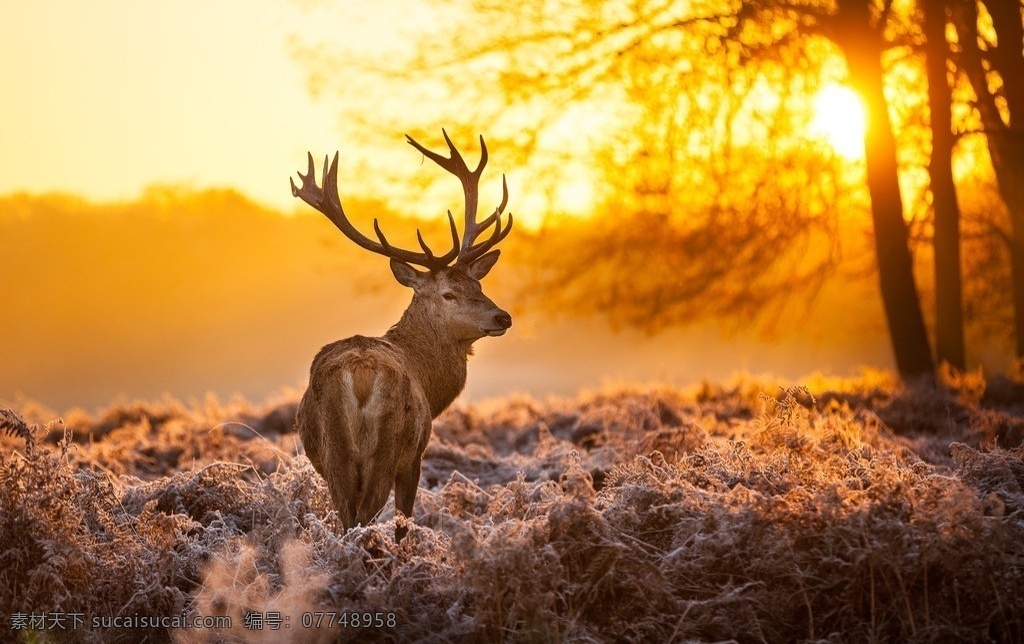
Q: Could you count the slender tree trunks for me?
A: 3